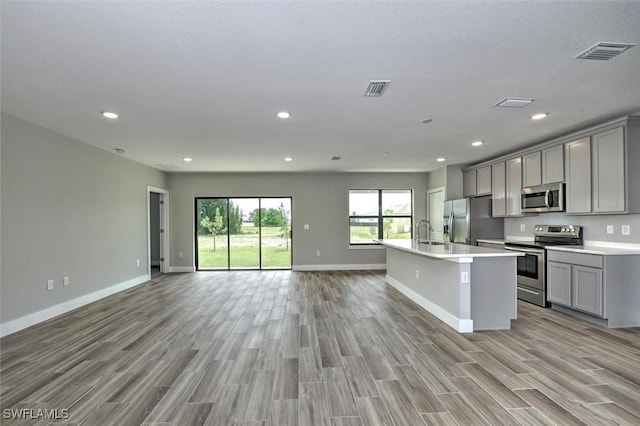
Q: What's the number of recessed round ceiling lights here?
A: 7